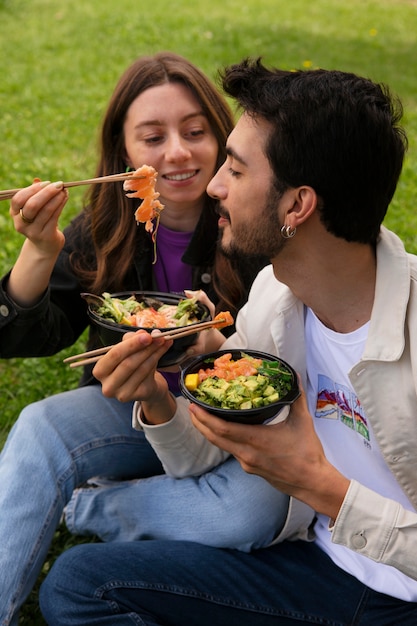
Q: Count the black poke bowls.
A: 2